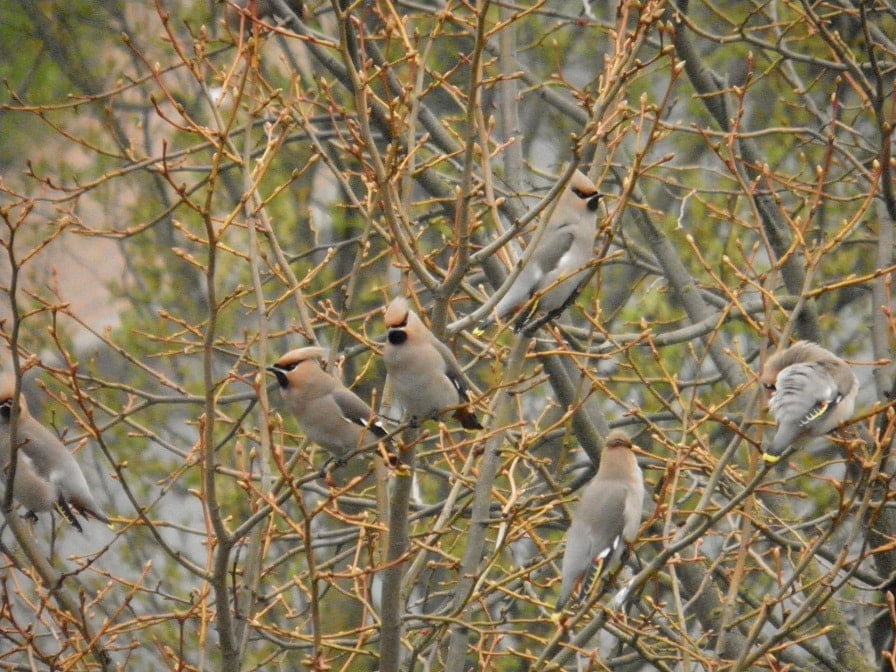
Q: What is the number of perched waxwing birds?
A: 6